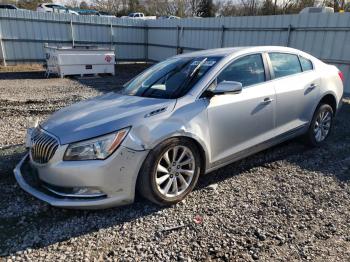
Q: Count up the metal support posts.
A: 7